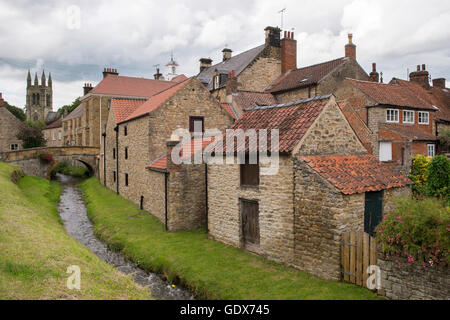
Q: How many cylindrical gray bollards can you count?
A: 0